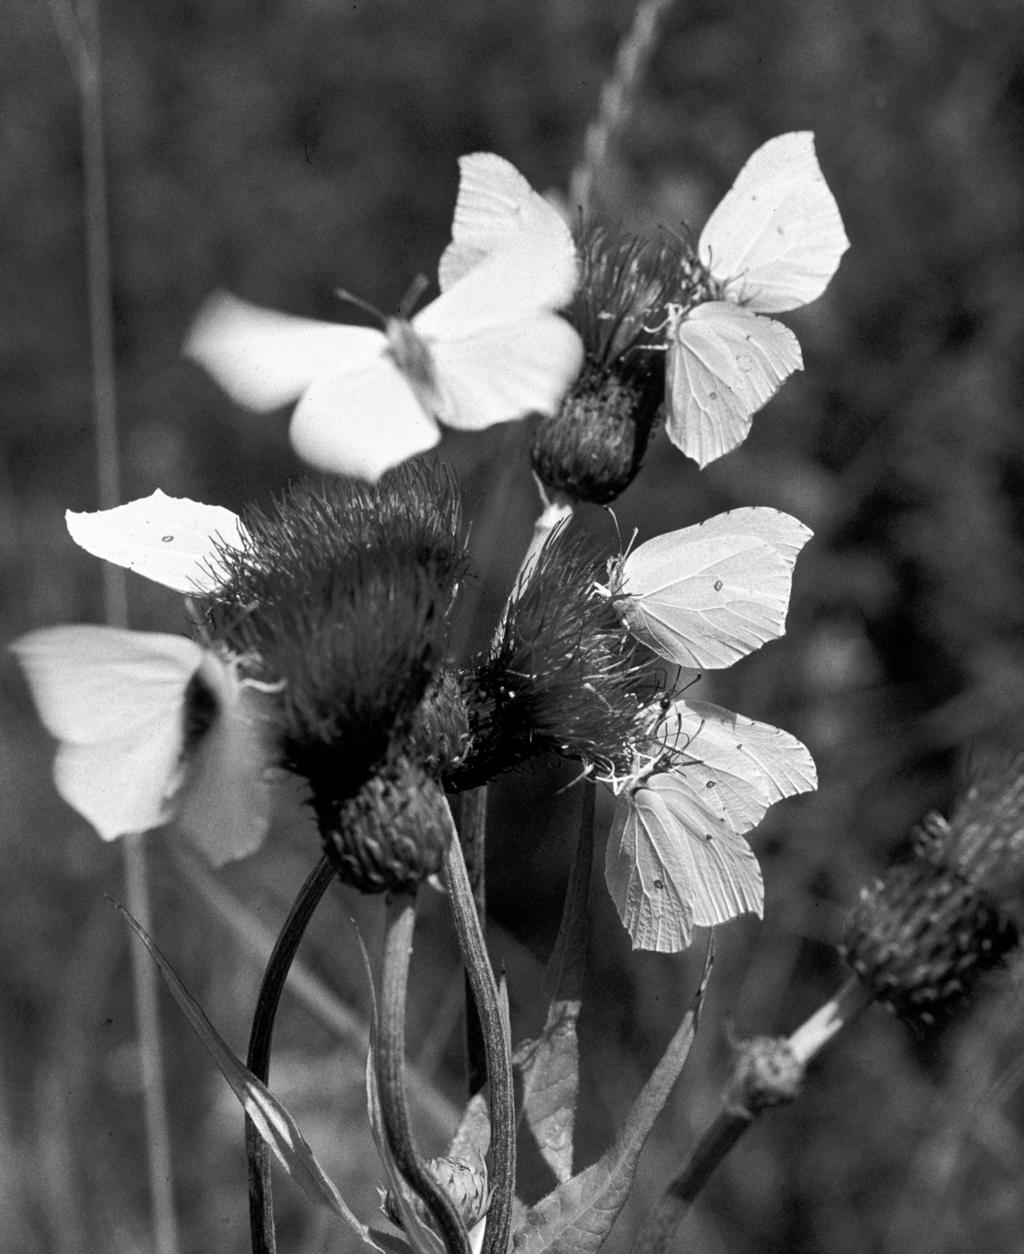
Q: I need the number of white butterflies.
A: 9